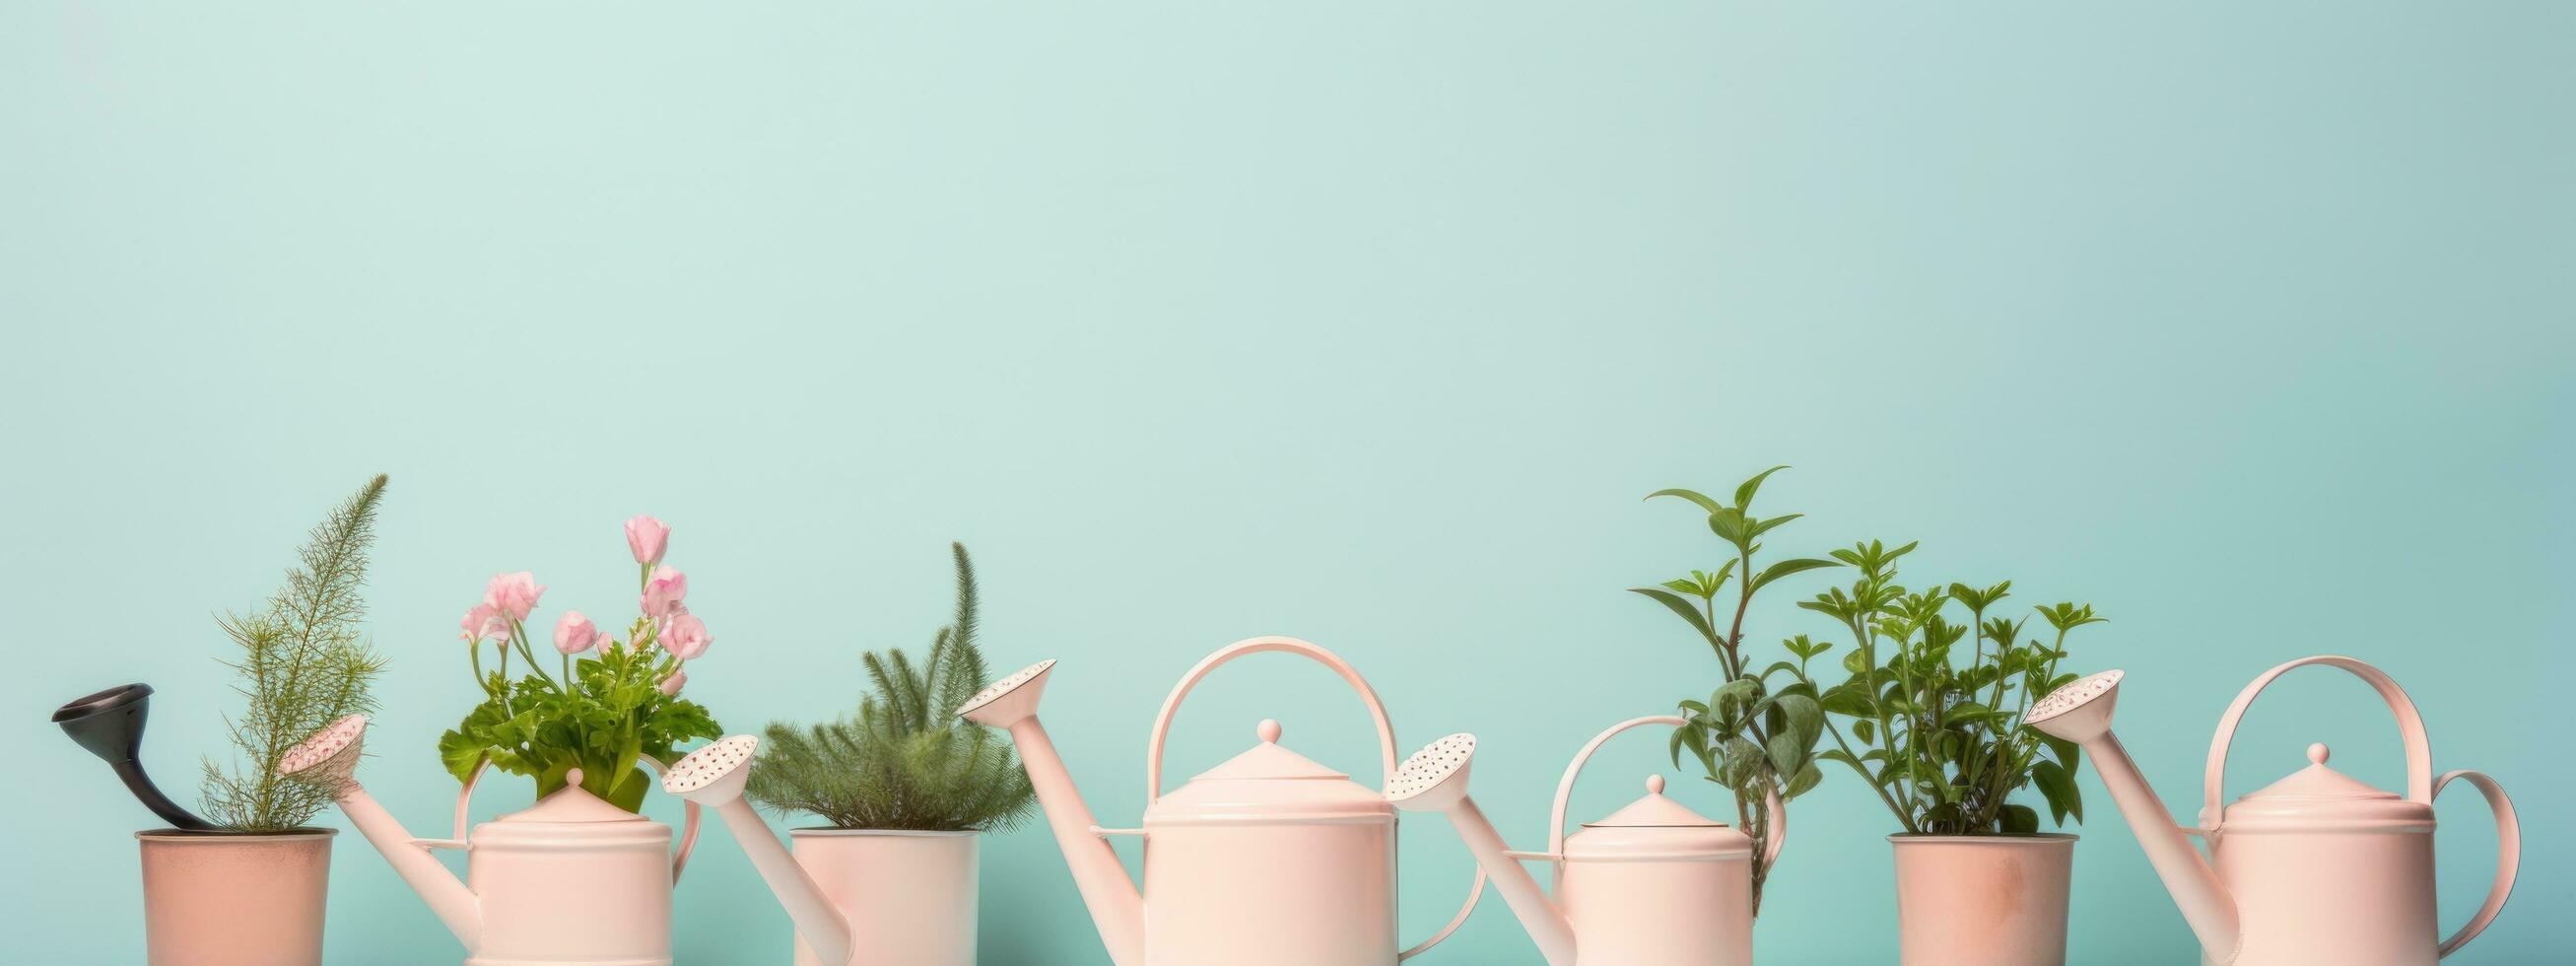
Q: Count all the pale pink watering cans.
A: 5